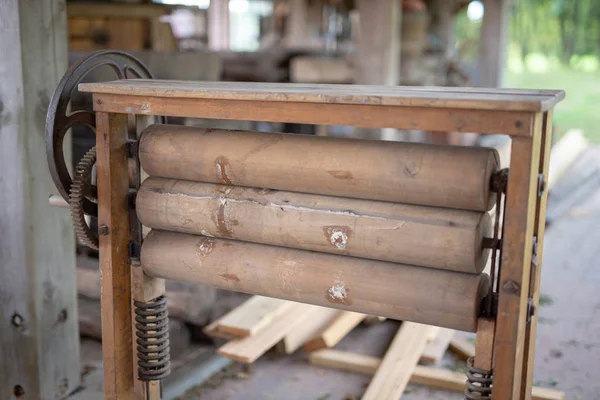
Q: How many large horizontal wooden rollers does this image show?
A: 3